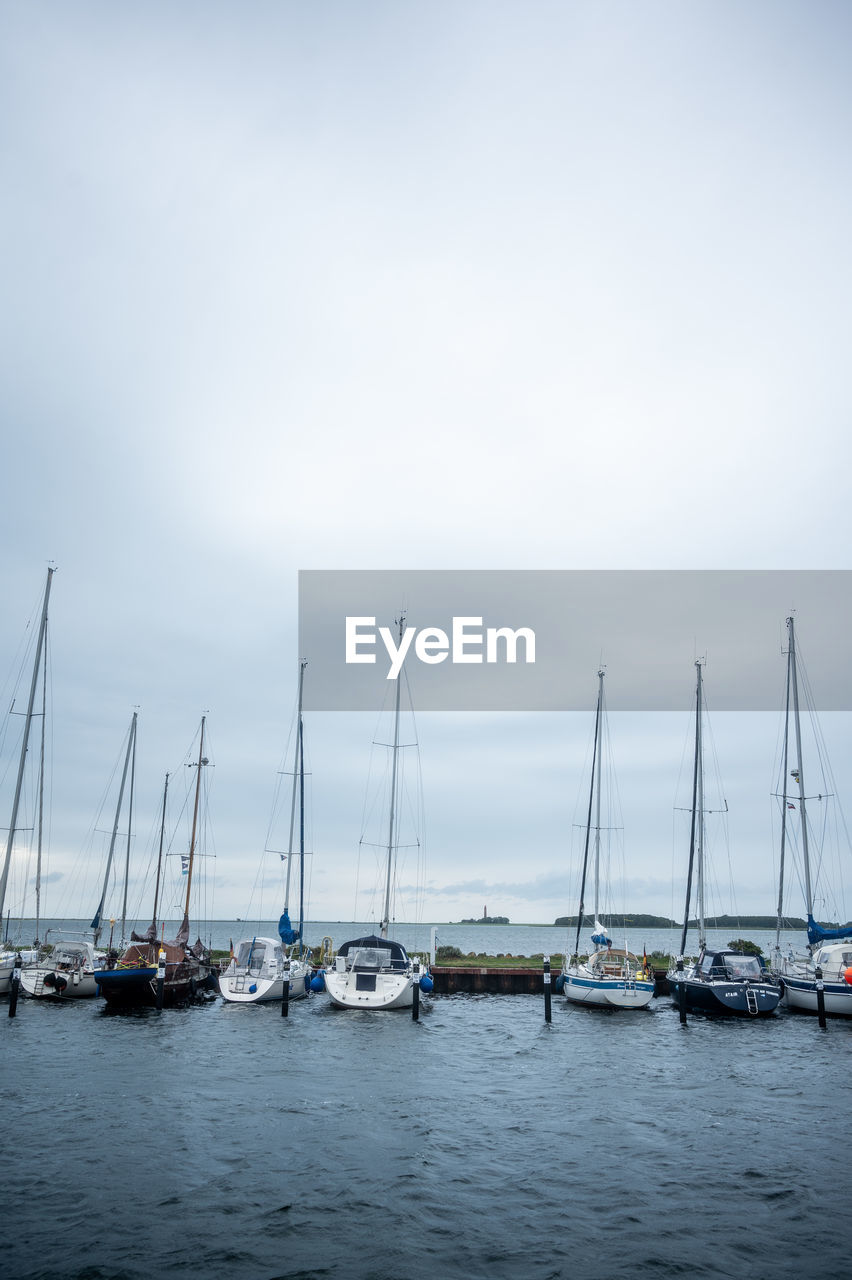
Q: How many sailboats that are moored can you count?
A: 8